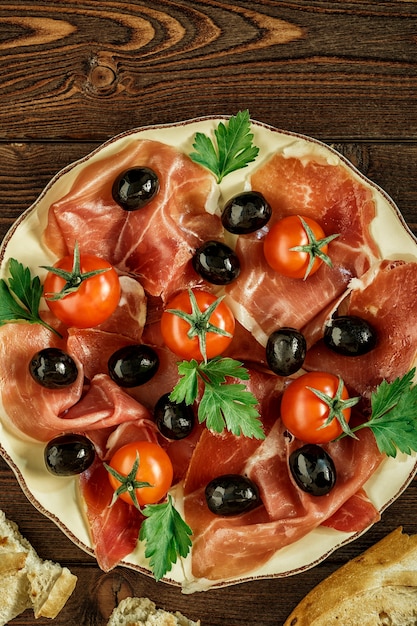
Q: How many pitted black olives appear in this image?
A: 11